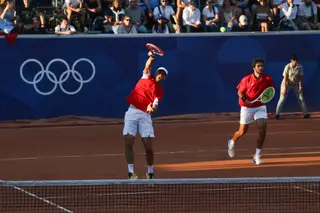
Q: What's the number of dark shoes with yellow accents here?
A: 2